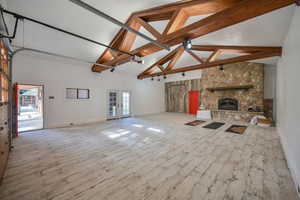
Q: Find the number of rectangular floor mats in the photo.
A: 3